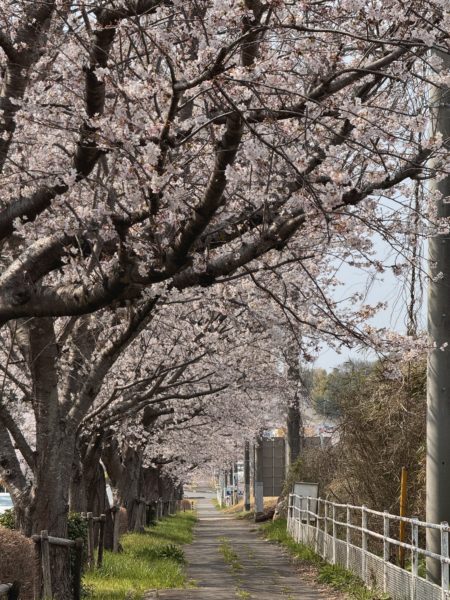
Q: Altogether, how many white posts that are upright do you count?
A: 12